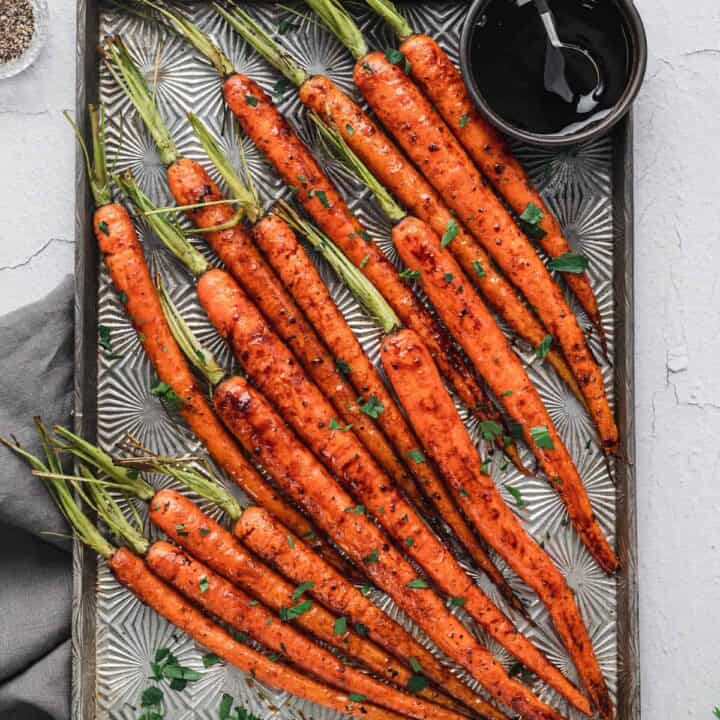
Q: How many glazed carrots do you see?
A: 15